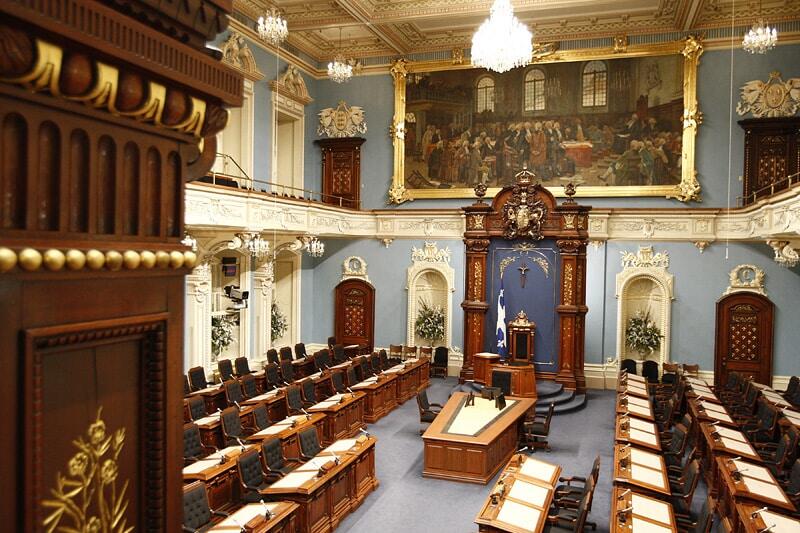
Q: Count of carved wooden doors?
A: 4